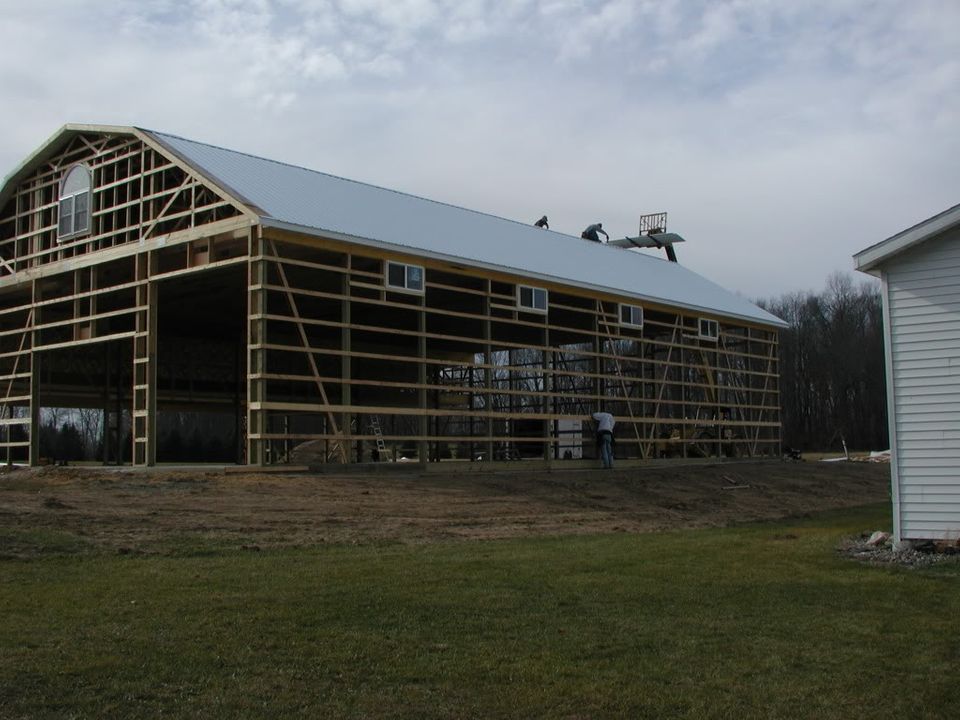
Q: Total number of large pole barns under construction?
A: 1